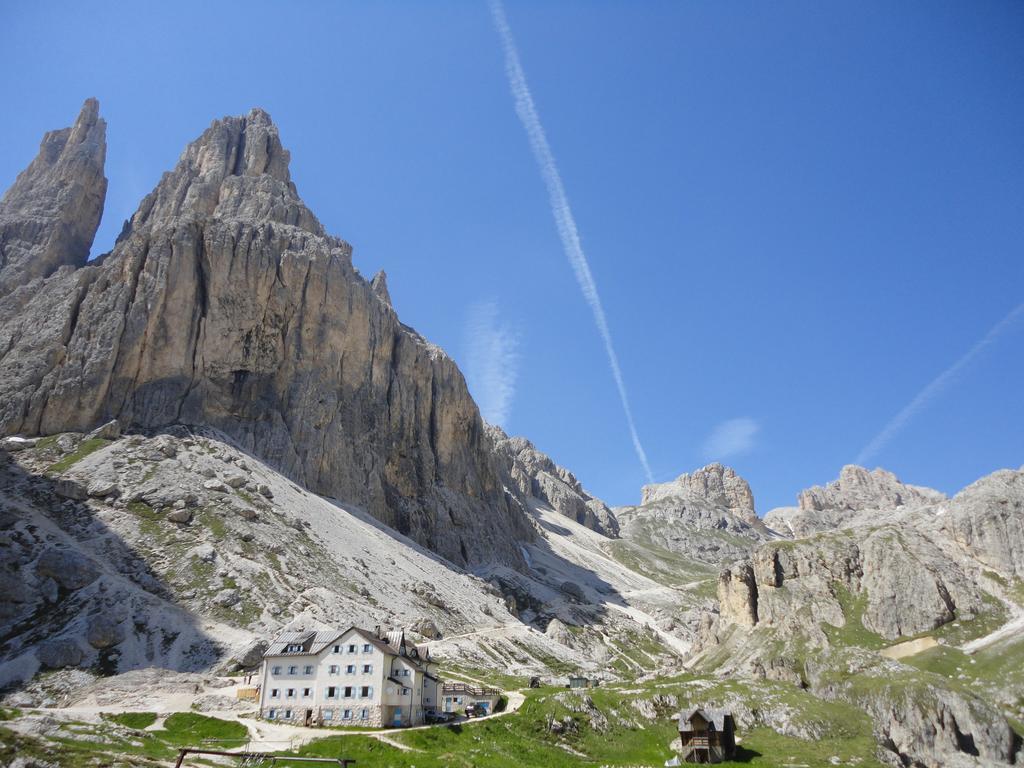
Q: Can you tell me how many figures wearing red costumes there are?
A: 0